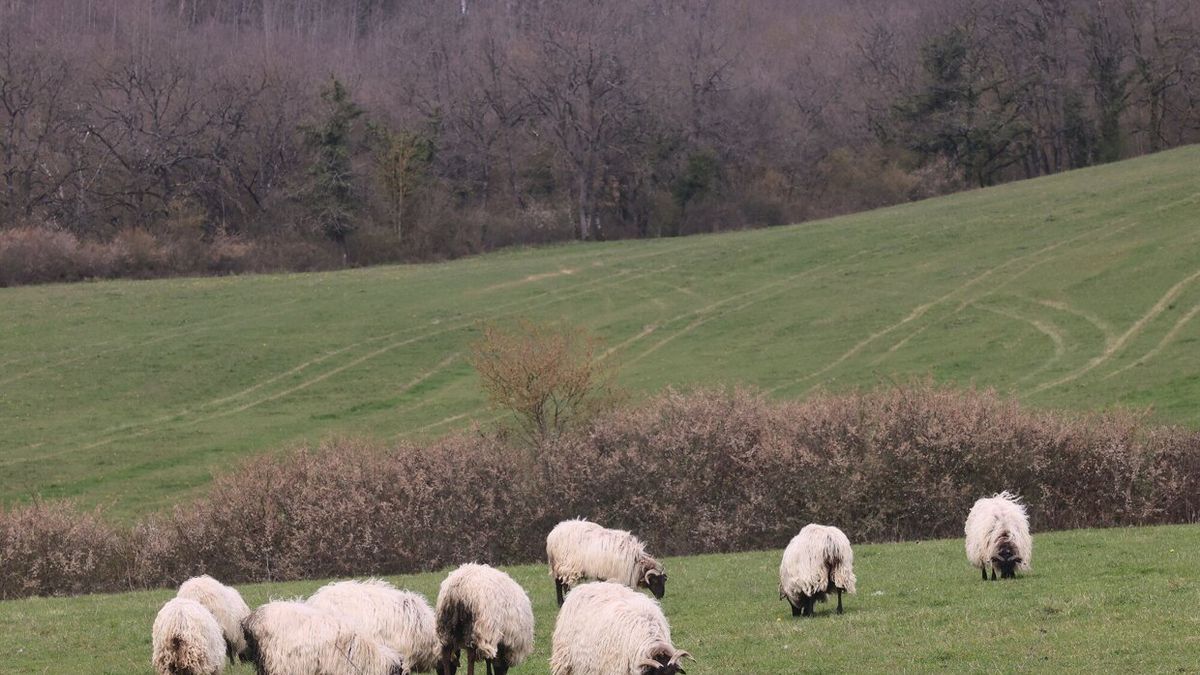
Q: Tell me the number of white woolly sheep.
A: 9